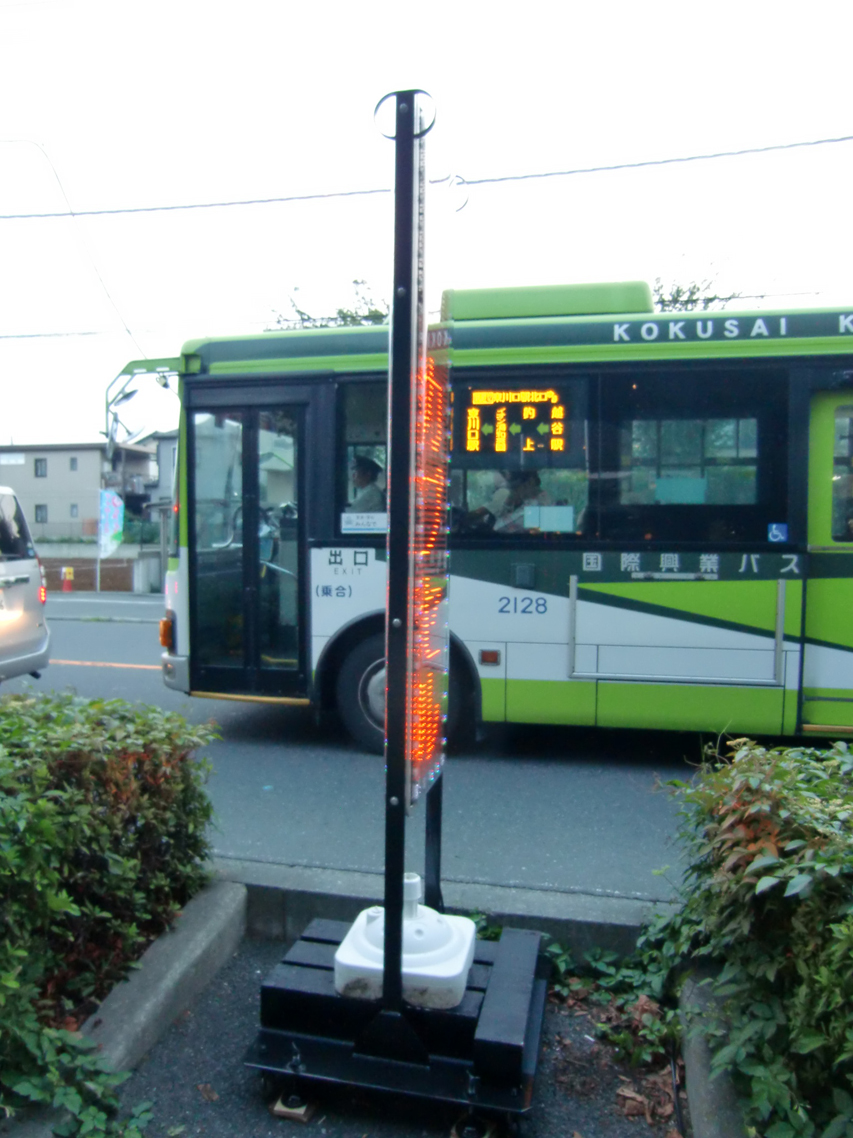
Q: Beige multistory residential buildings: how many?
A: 1